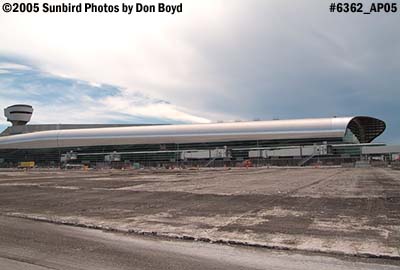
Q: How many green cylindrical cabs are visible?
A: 0